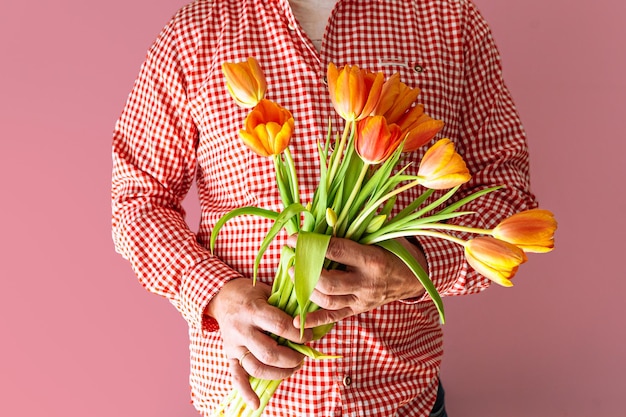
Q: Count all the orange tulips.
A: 9